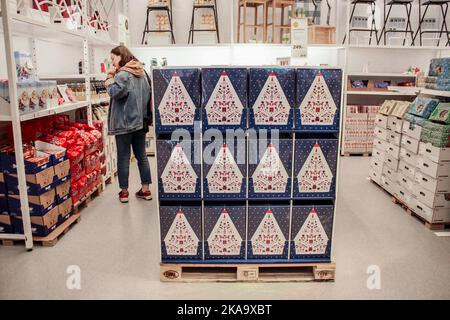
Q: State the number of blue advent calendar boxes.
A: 12